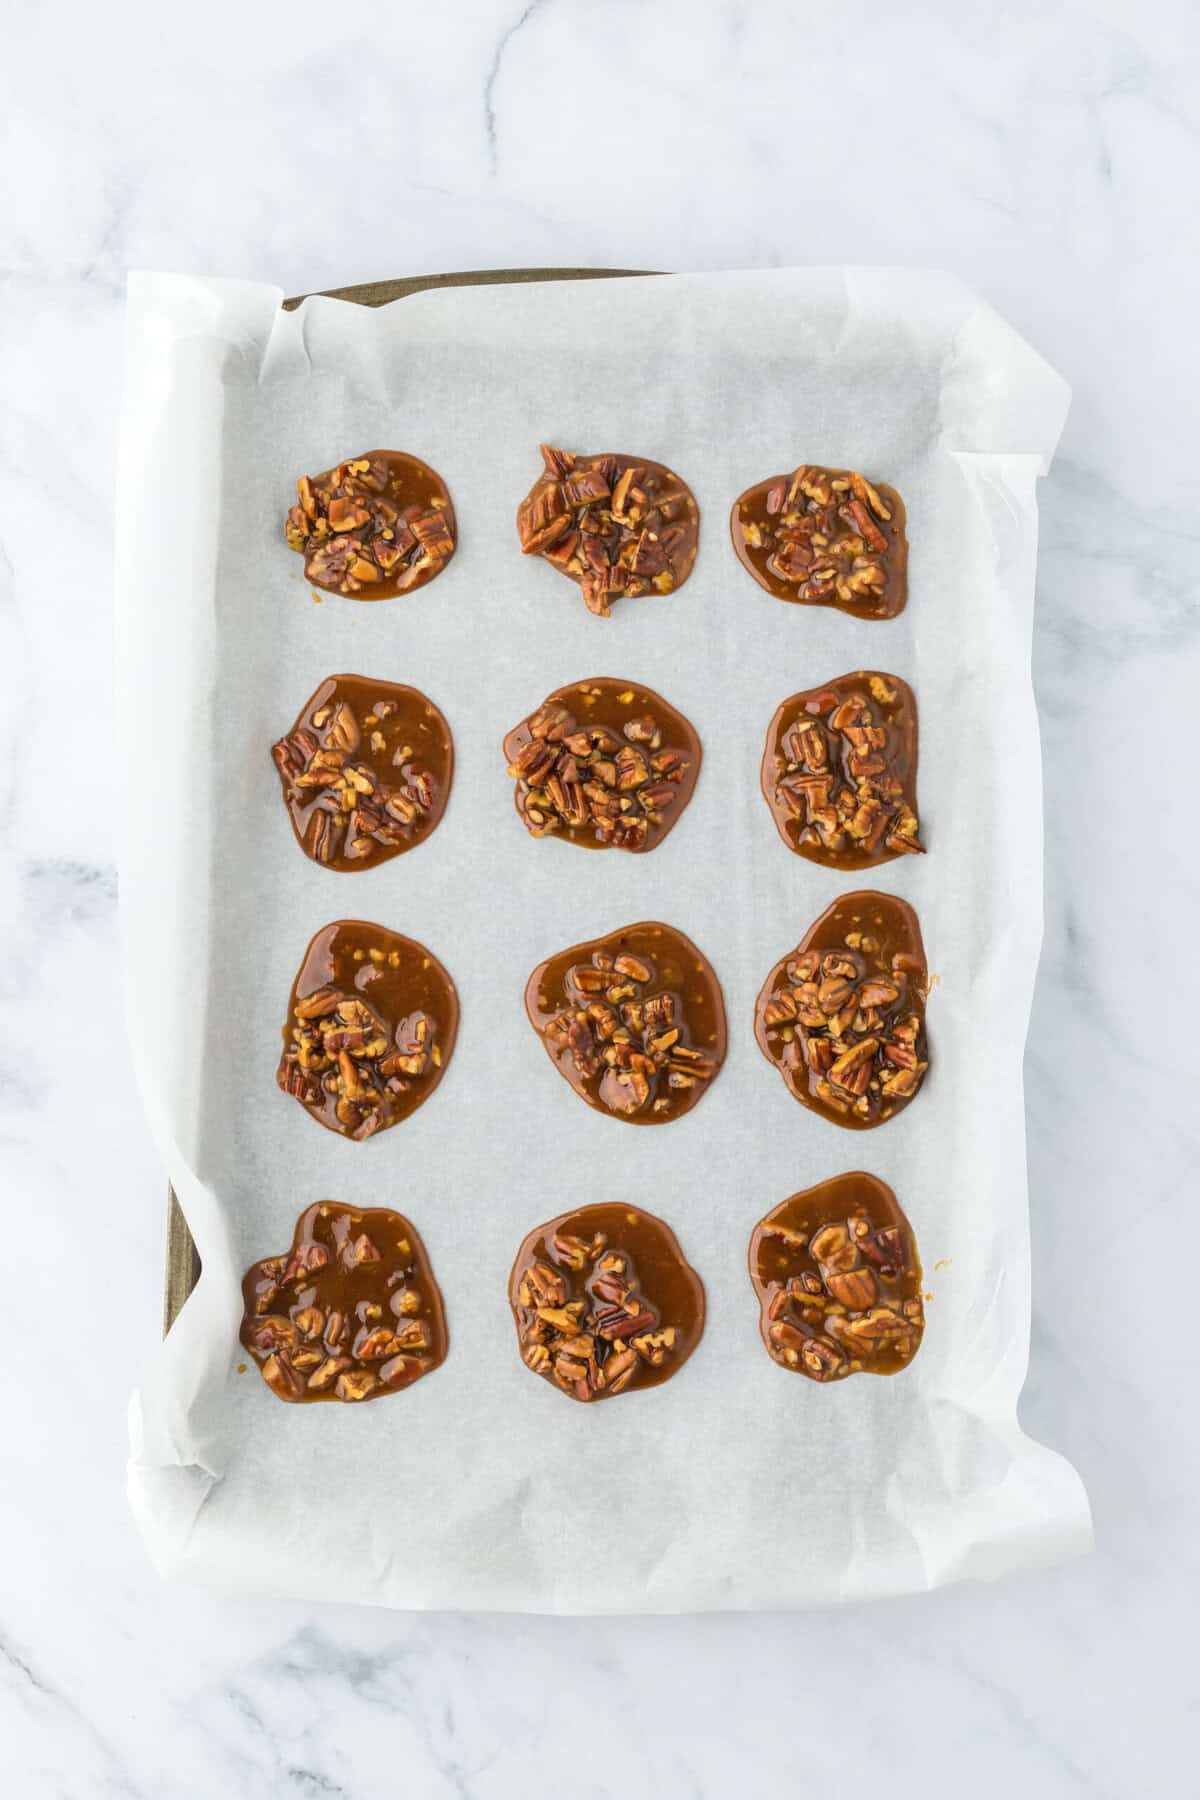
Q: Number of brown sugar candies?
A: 12